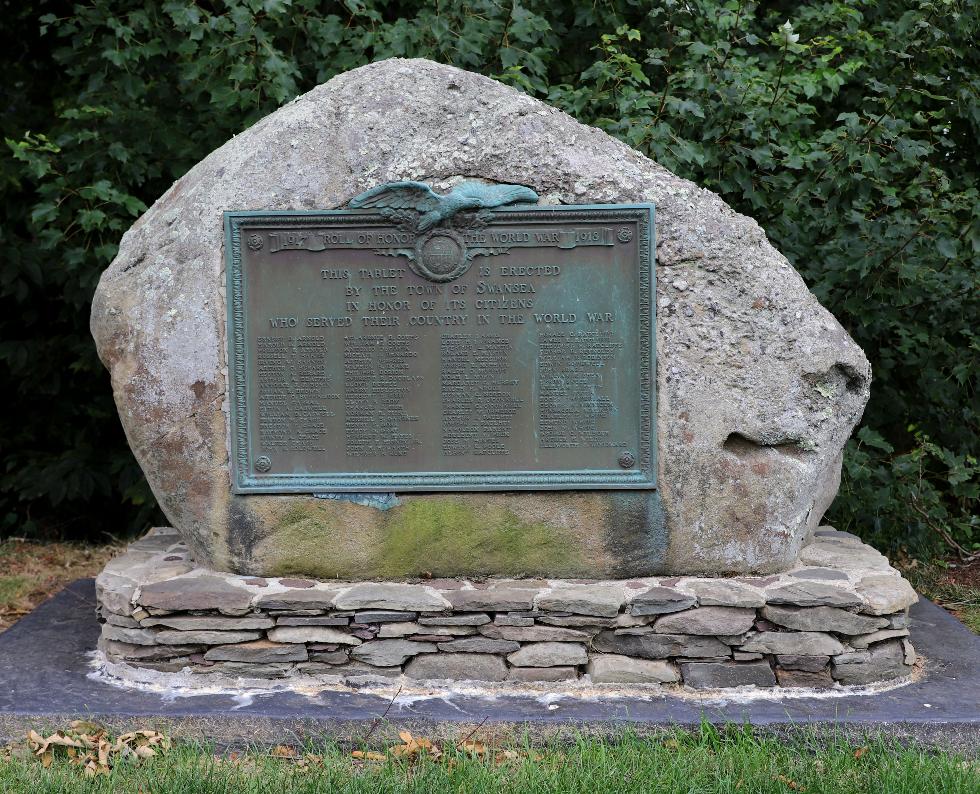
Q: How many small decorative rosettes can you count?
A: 4